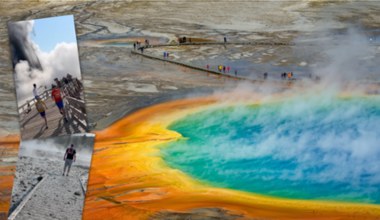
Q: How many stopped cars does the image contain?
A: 0